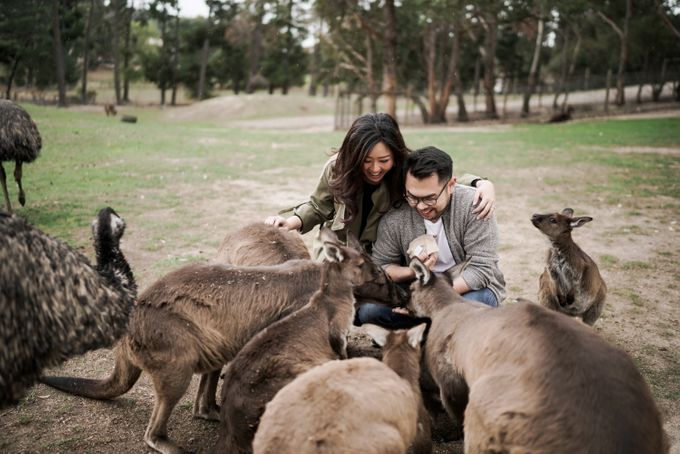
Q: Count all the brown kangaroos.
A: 6